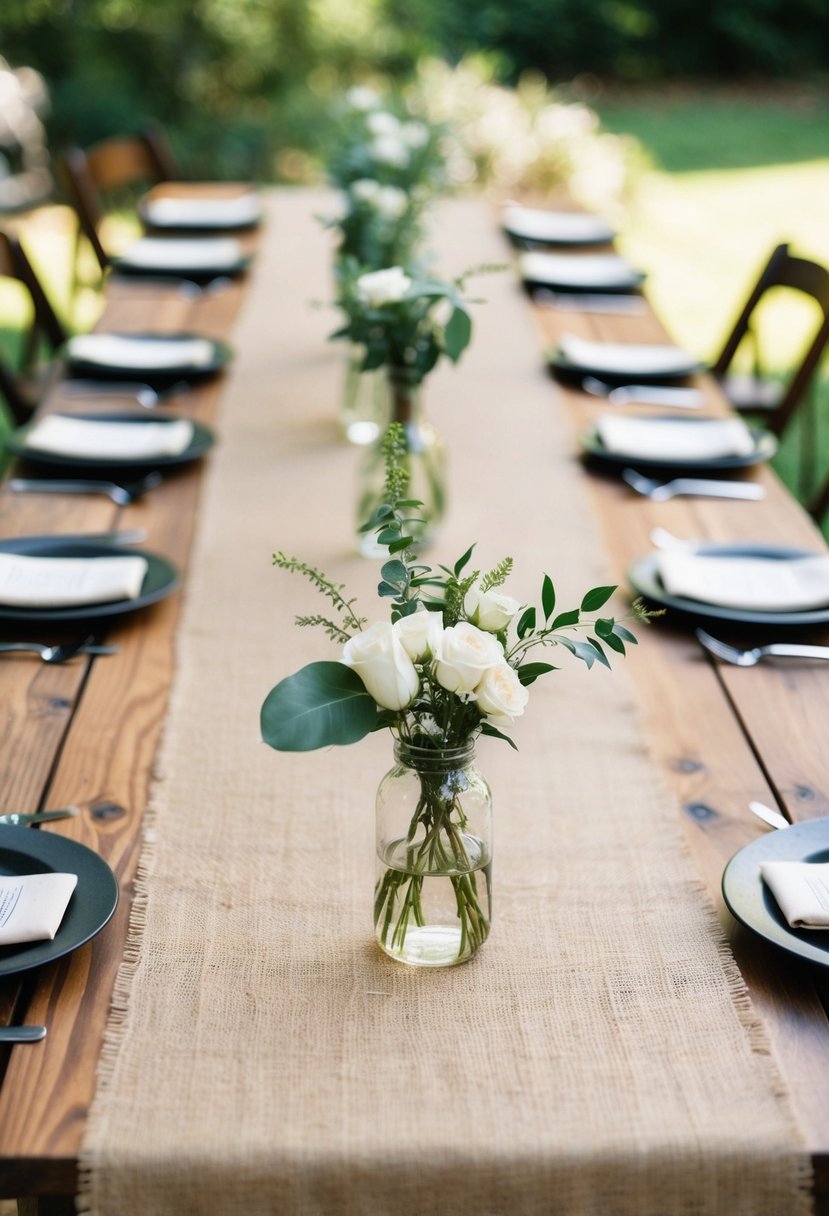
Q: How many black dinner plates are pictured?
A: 12